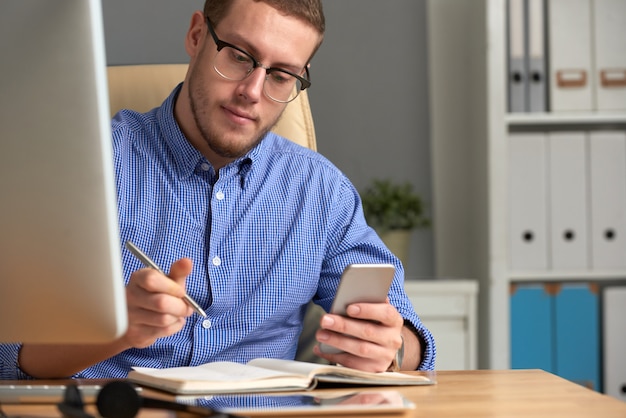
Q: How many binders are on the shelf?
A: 10